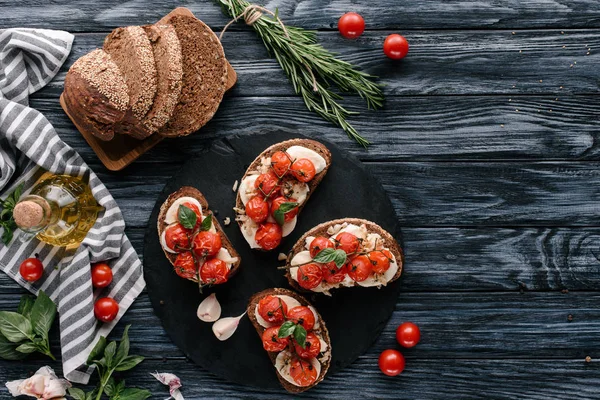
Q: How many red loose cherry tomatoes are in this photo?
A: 7